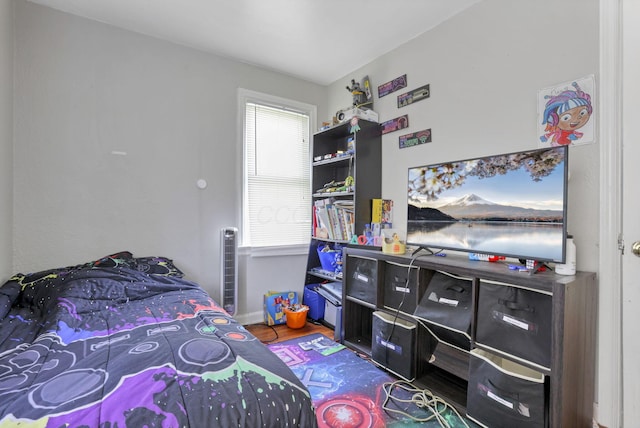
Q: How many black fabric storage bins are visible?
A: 6